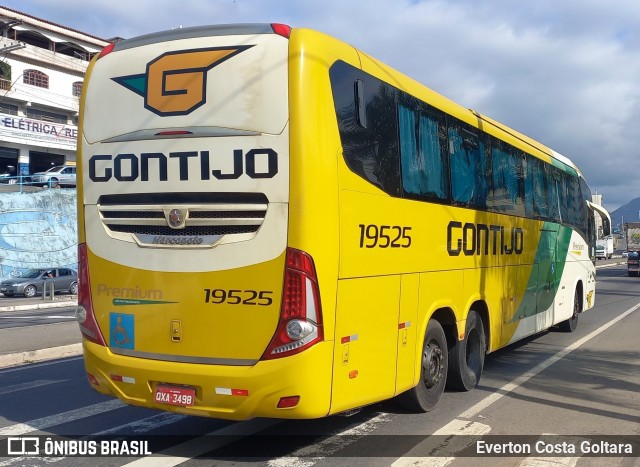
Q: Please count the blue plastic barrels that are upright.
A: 0